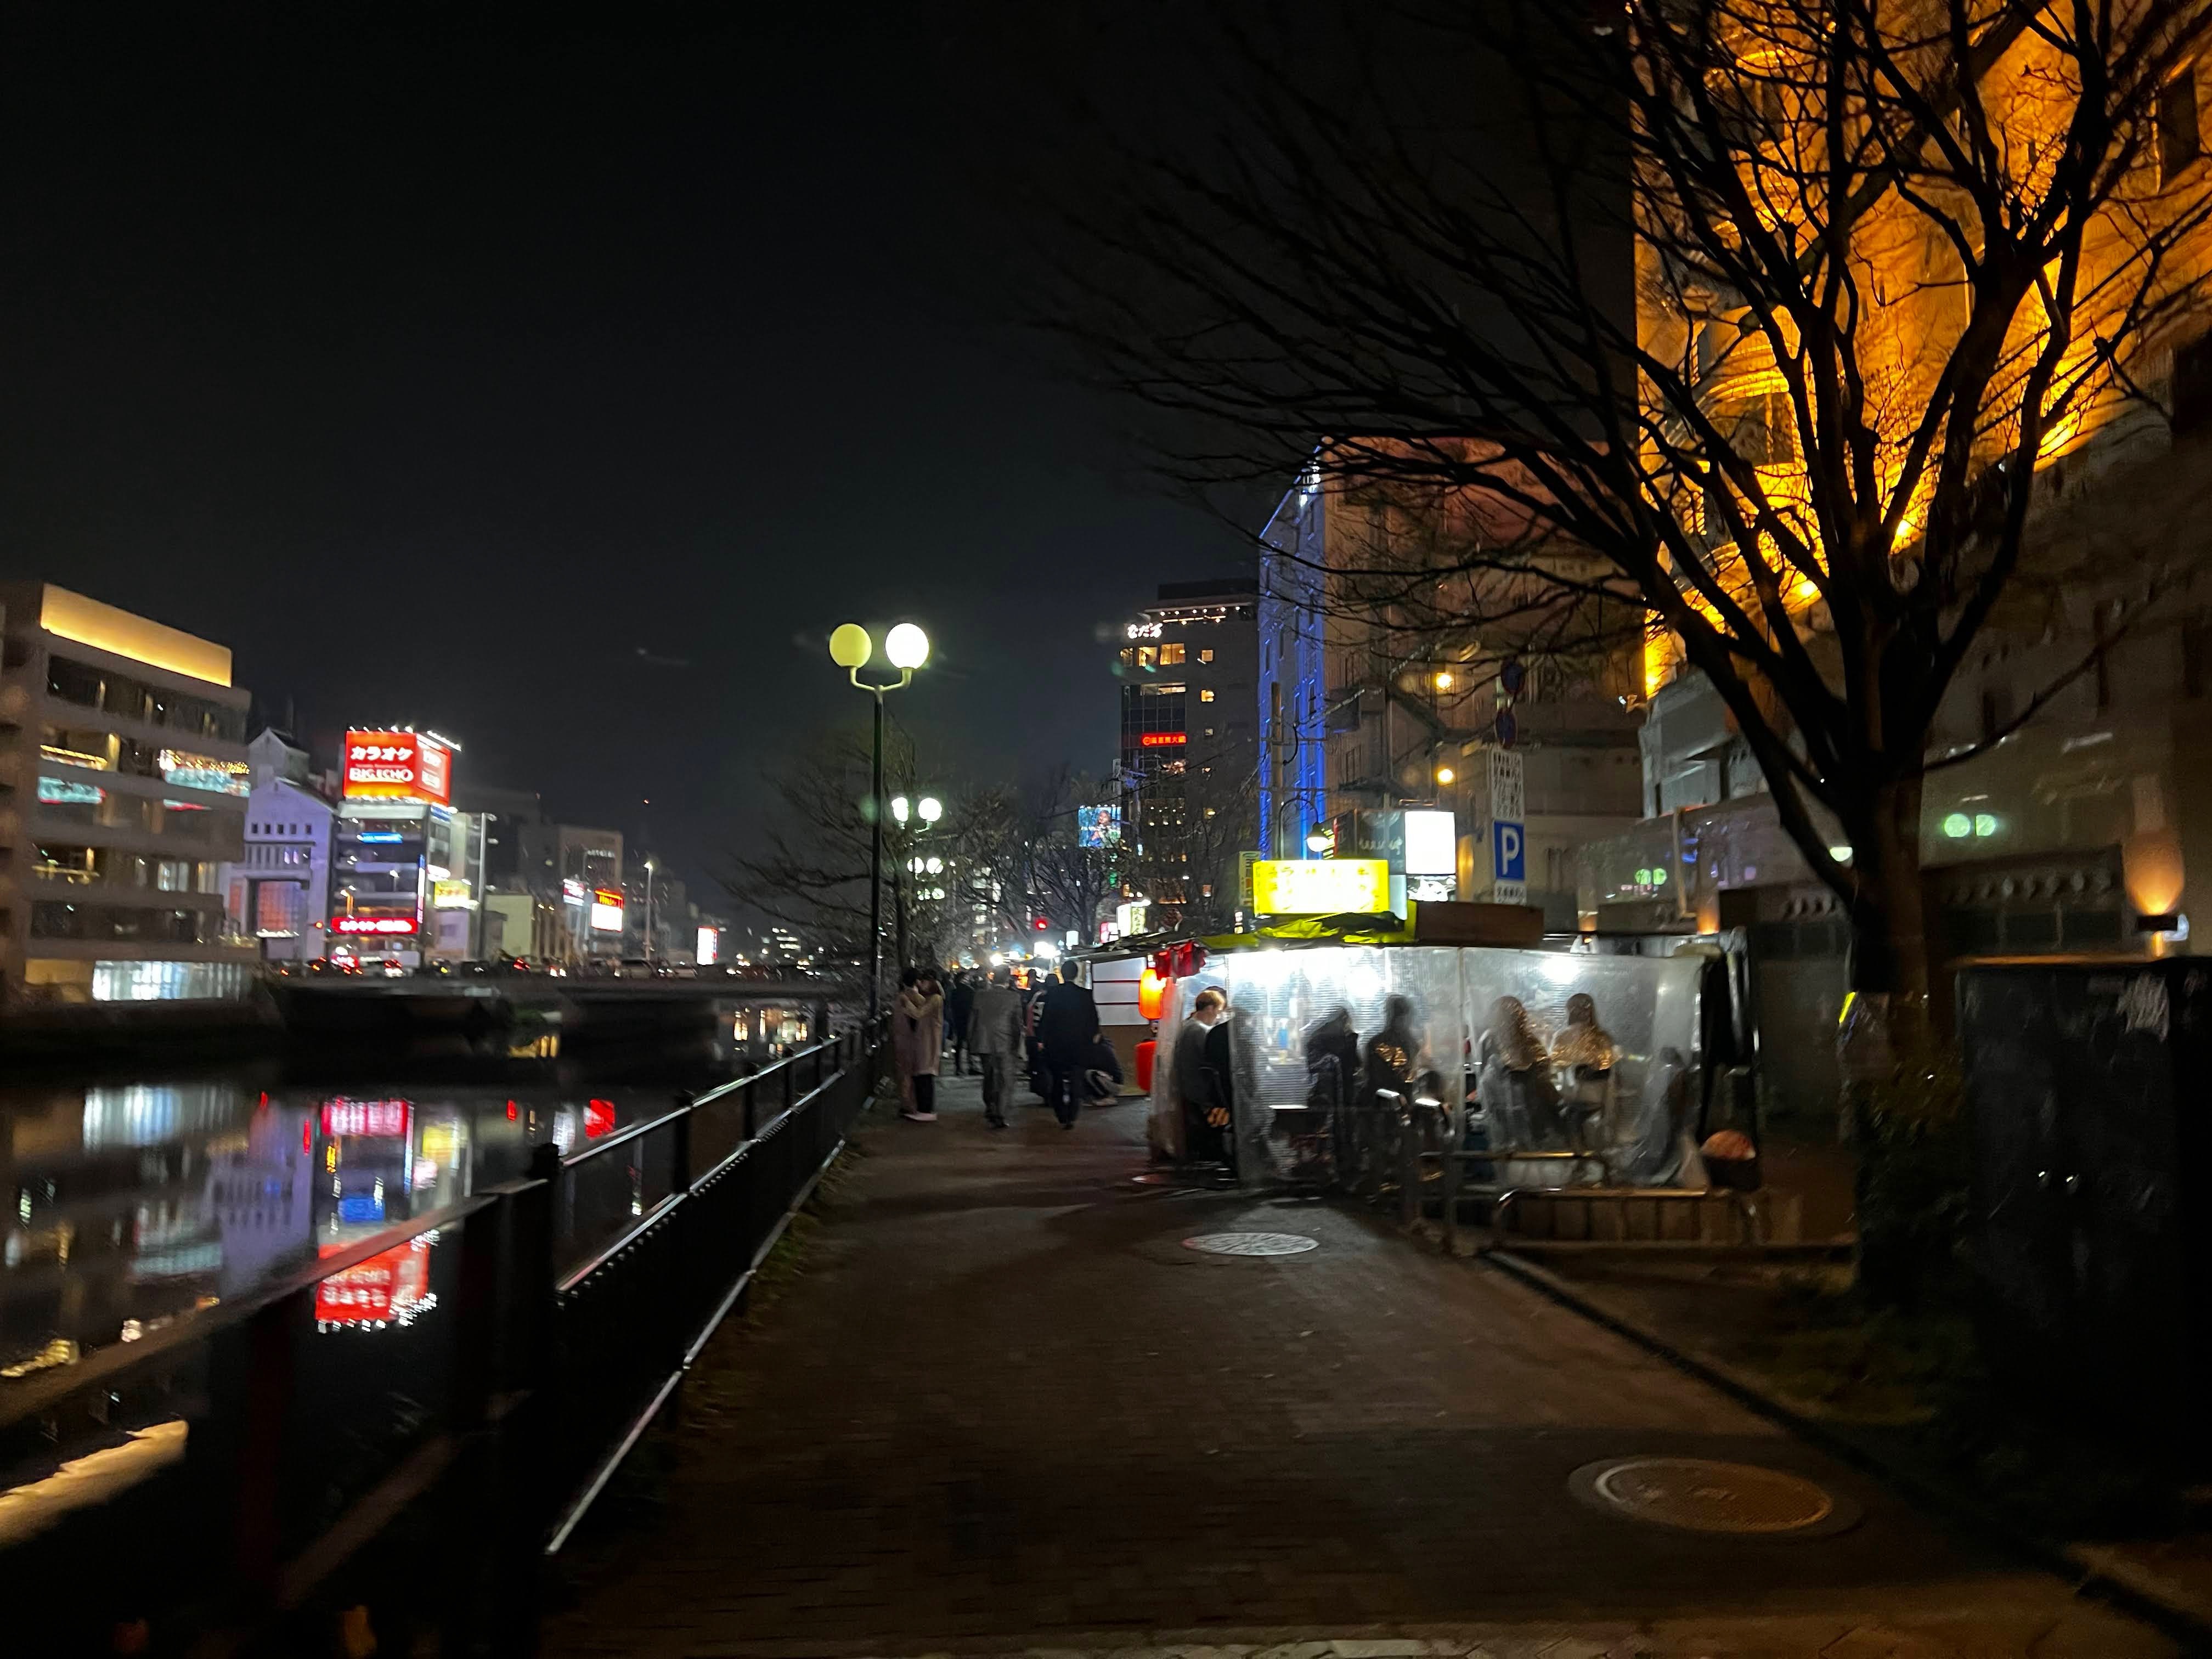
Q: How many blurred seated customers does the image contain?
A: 4